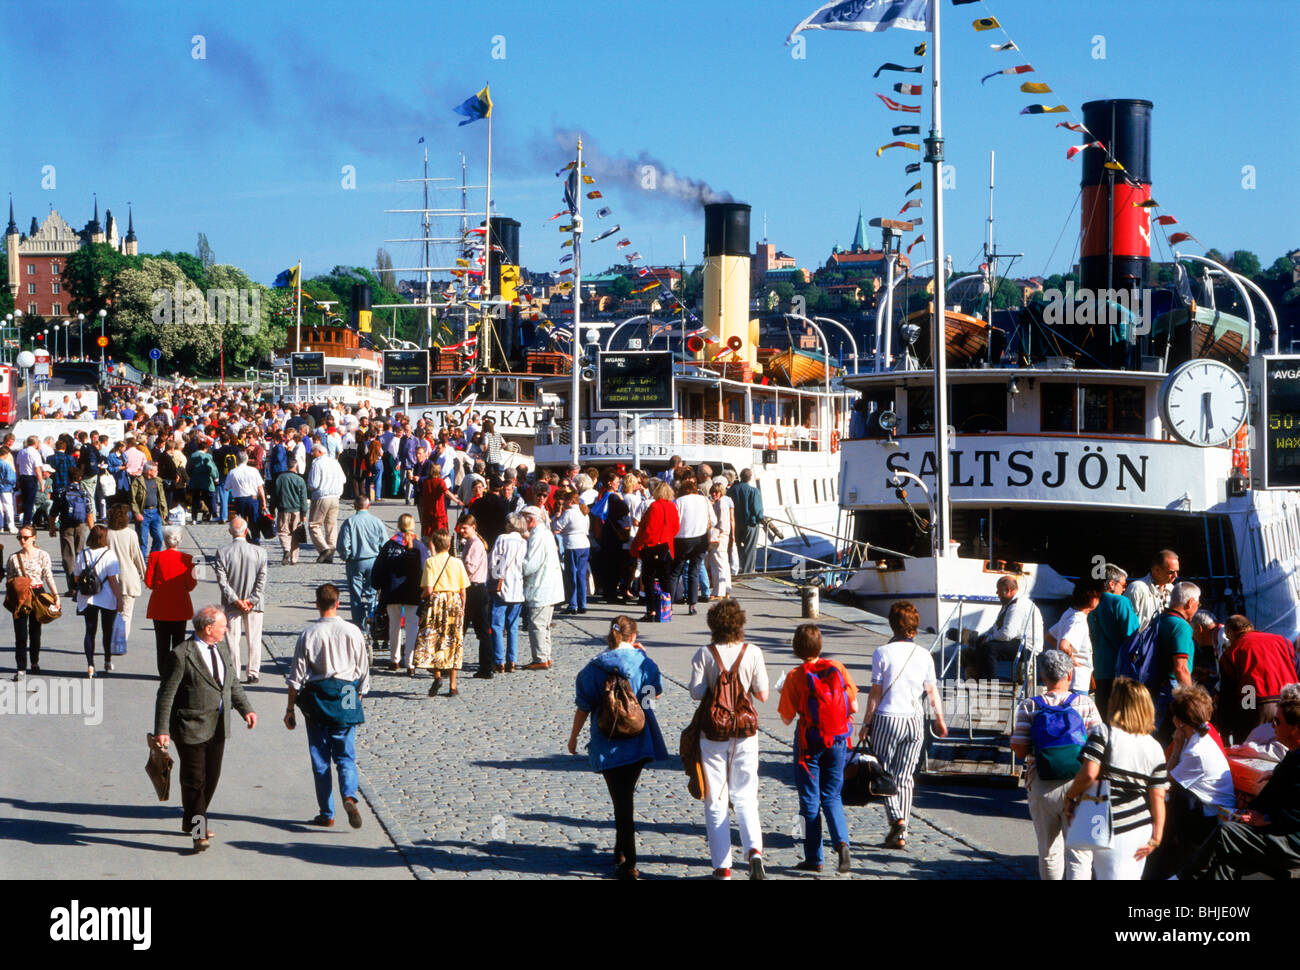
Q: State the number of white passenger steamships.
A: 4